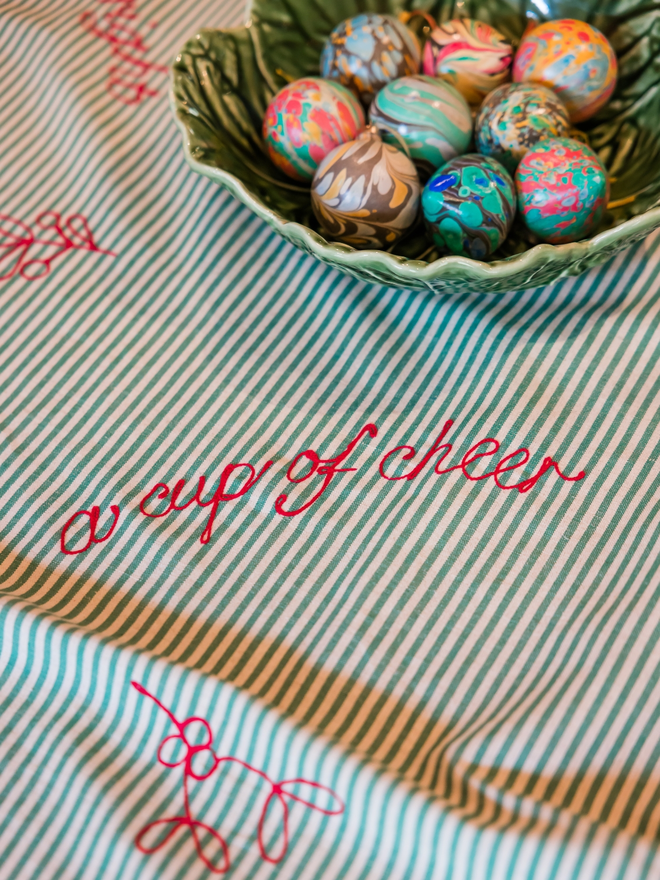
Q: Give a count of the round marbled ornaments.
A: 9